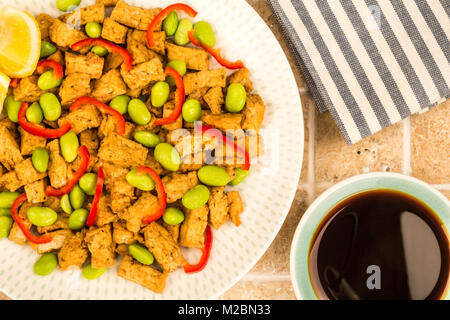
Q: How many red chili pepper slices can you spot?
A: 13